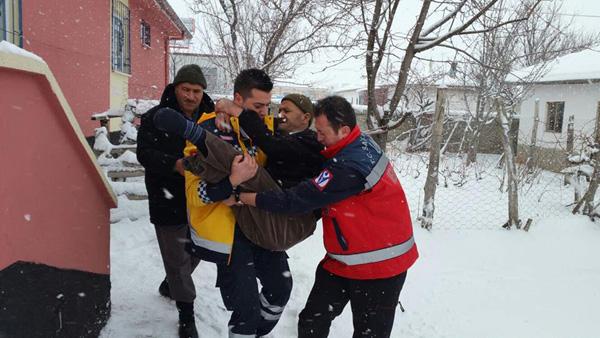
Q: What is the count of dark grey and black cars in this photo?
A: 0